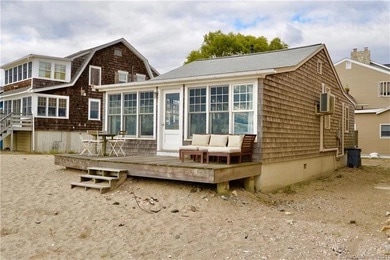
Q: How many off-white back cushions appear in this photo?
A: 3